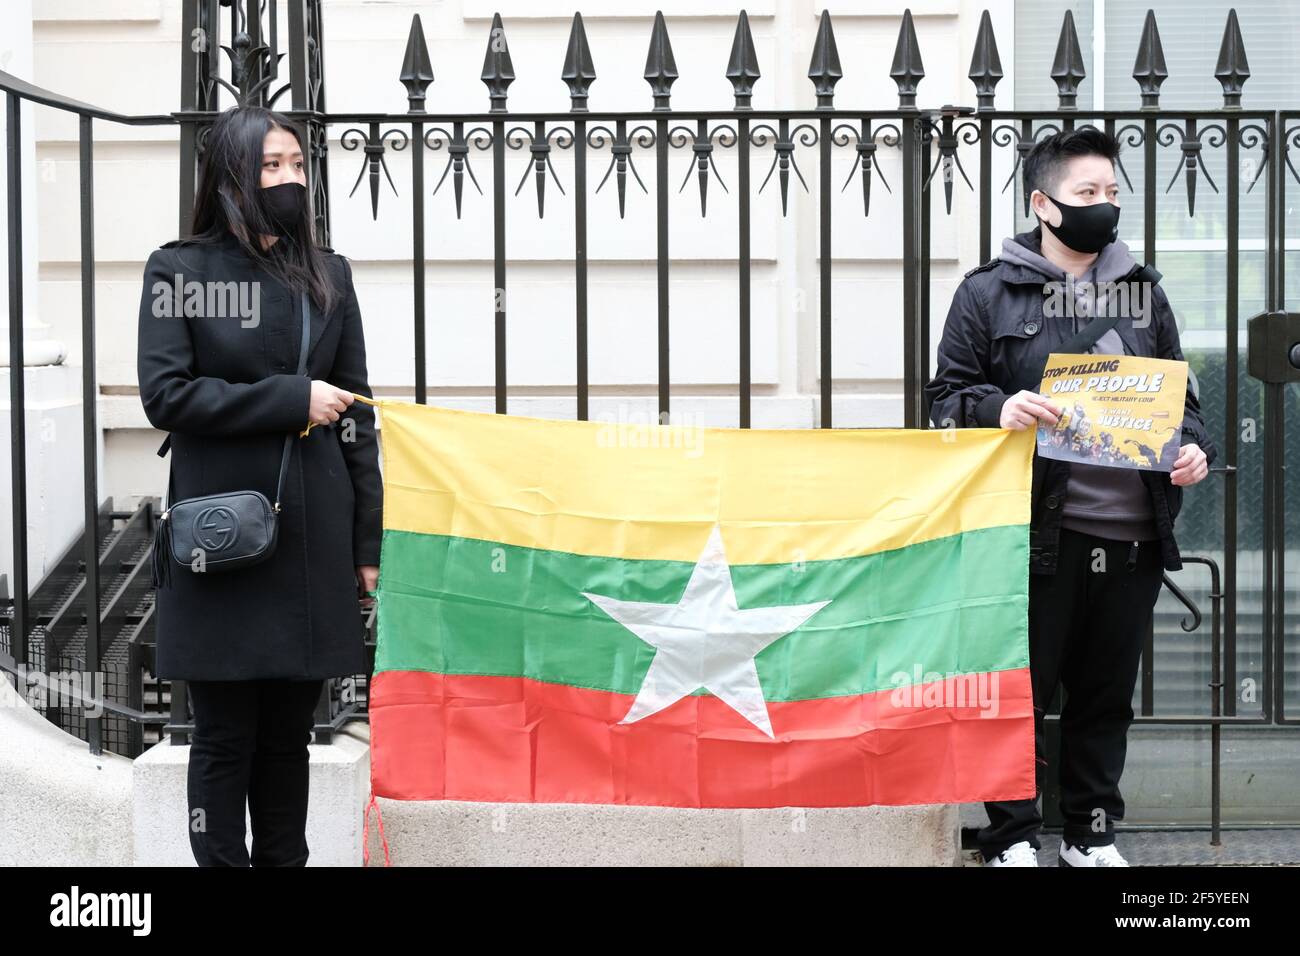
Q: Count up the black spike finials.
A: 11